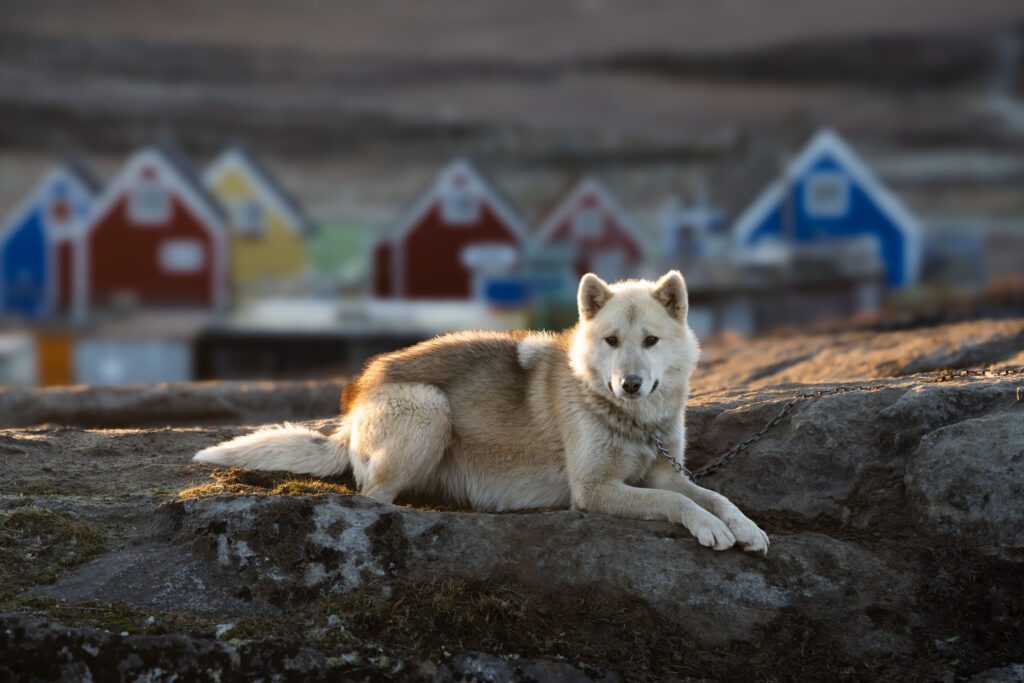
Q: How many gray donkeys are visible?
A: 0